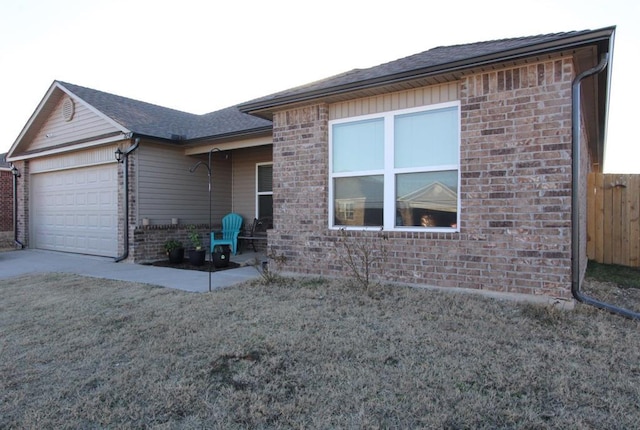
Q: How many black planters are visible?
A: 3